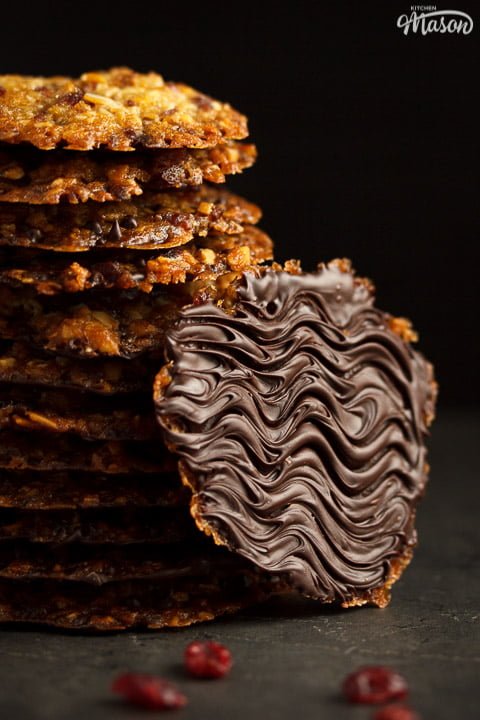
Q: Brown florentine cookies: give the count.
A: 13